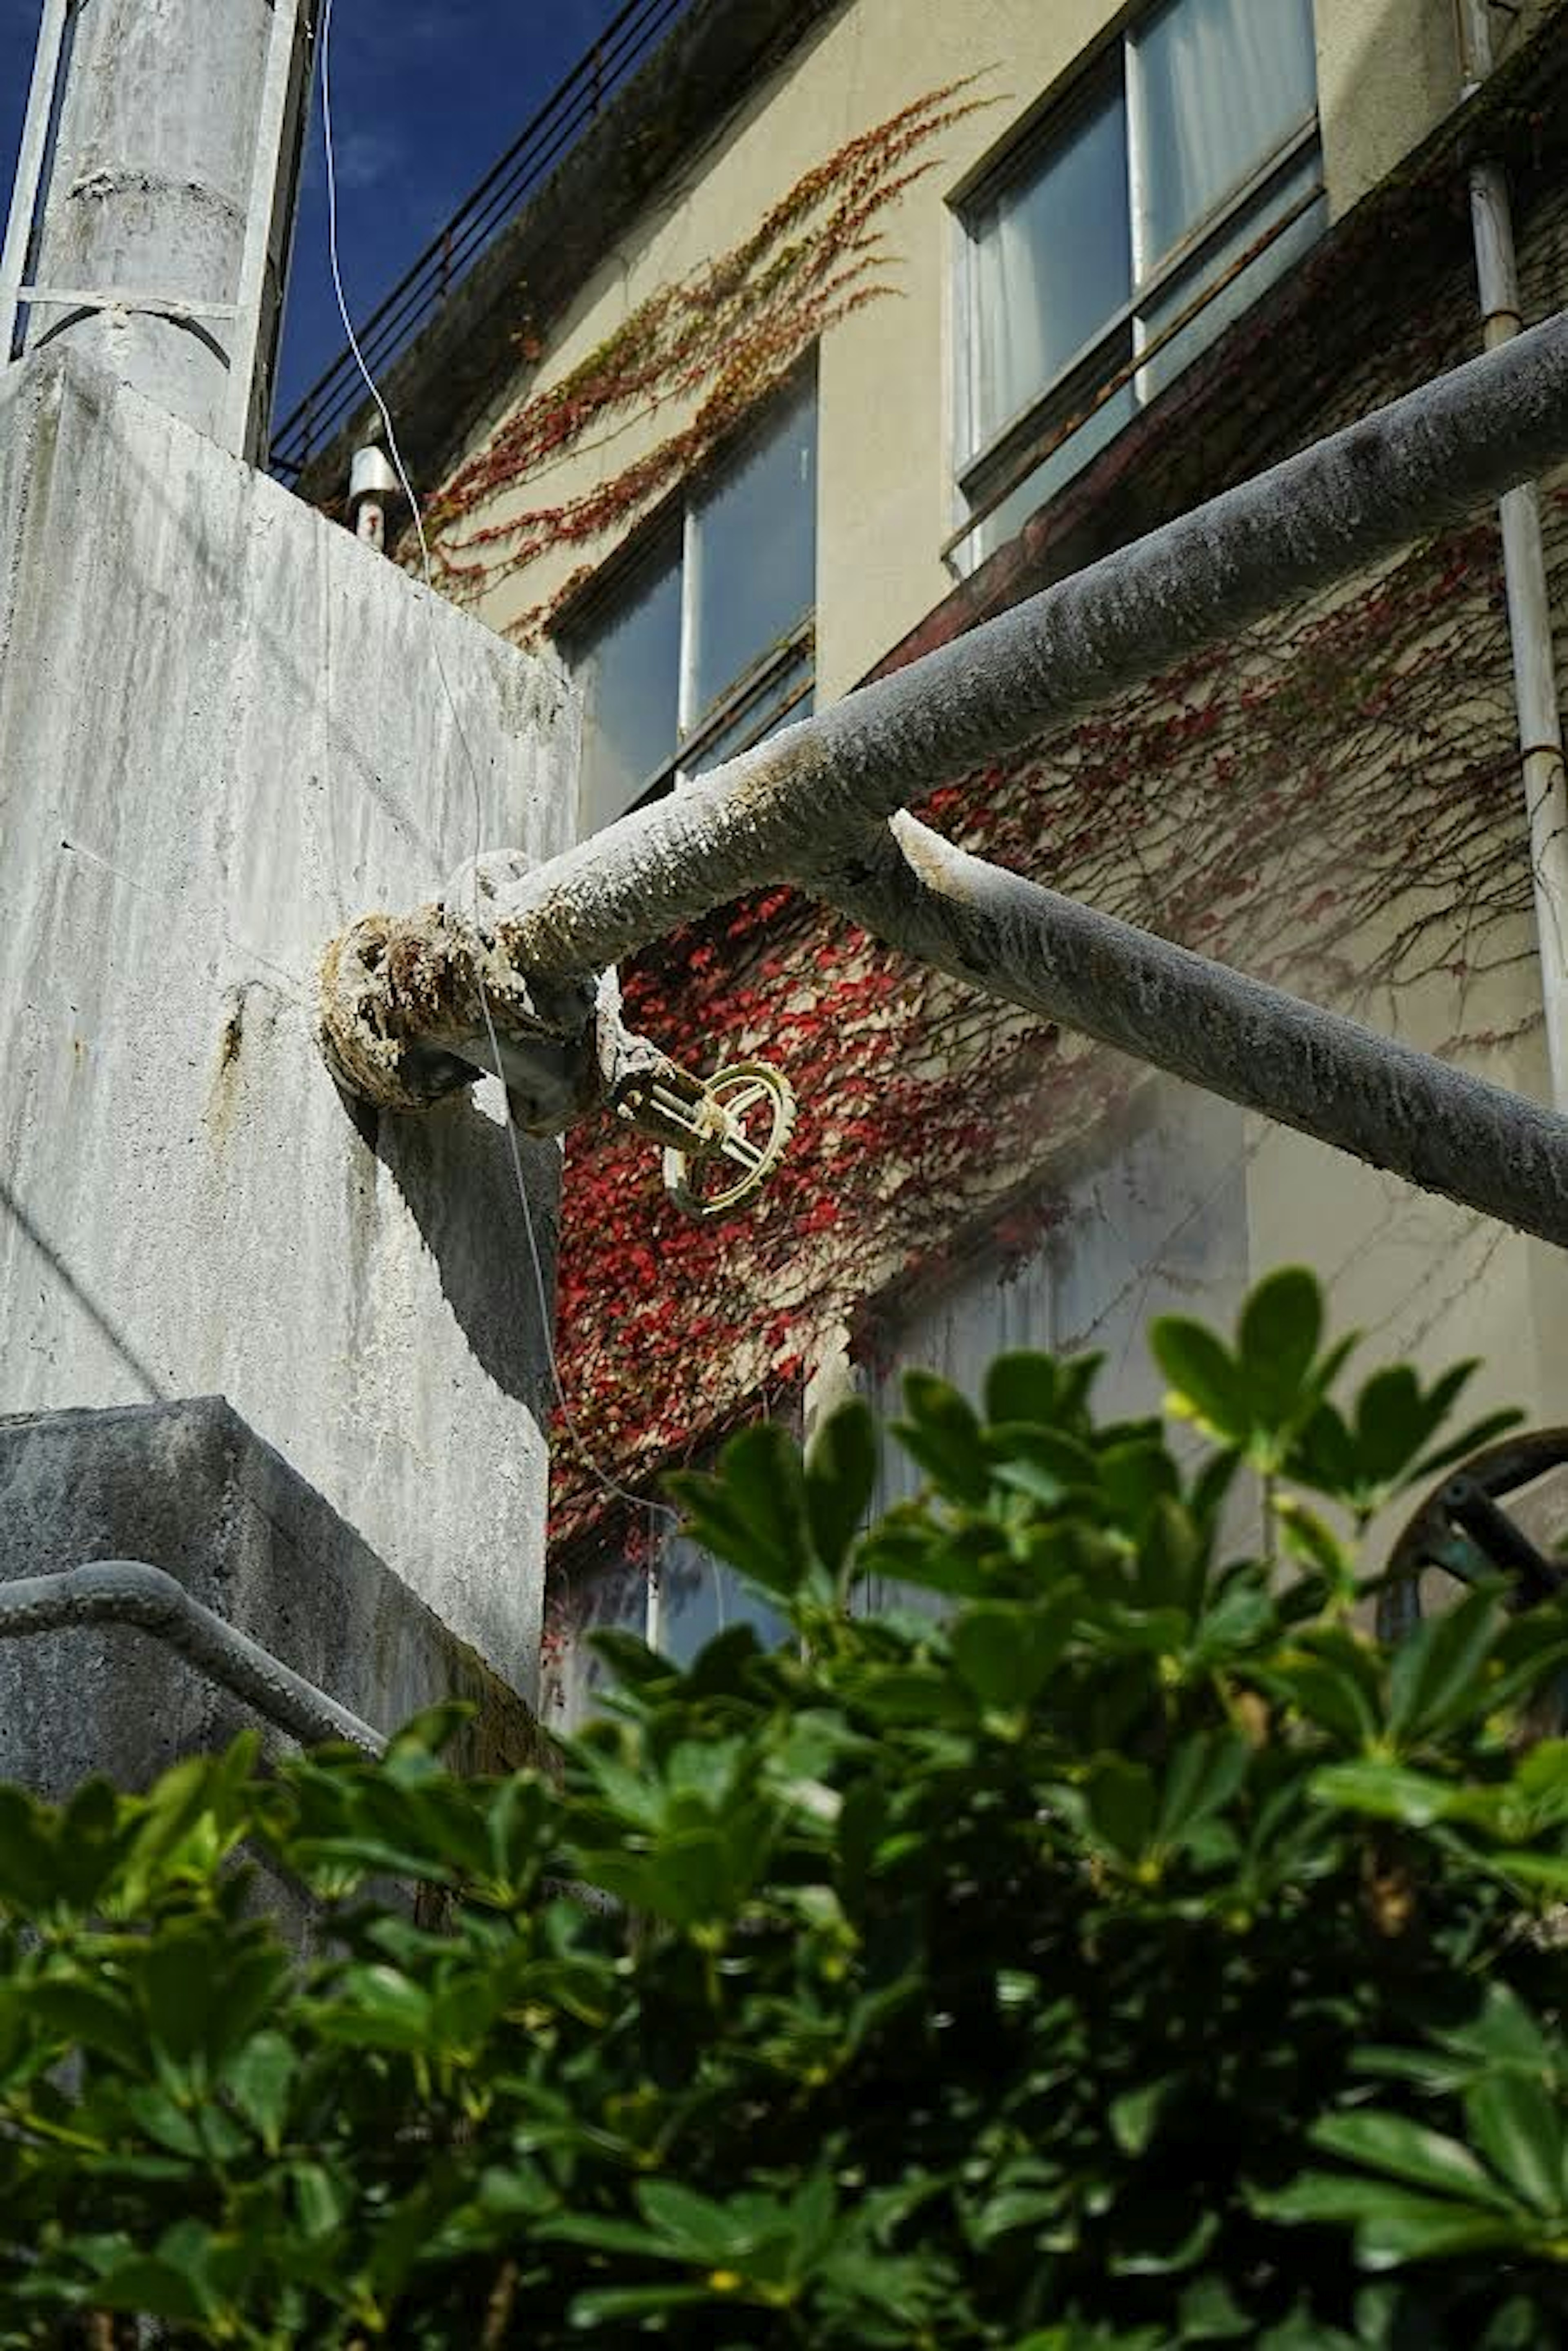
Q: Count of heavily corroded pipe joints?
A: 1